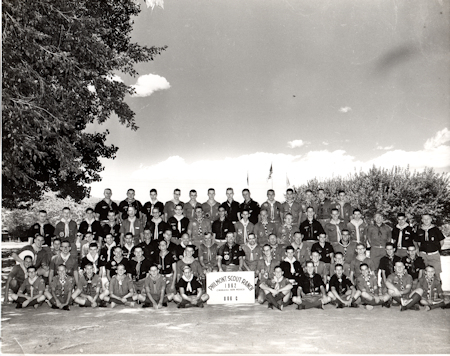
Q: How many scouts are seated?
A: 12